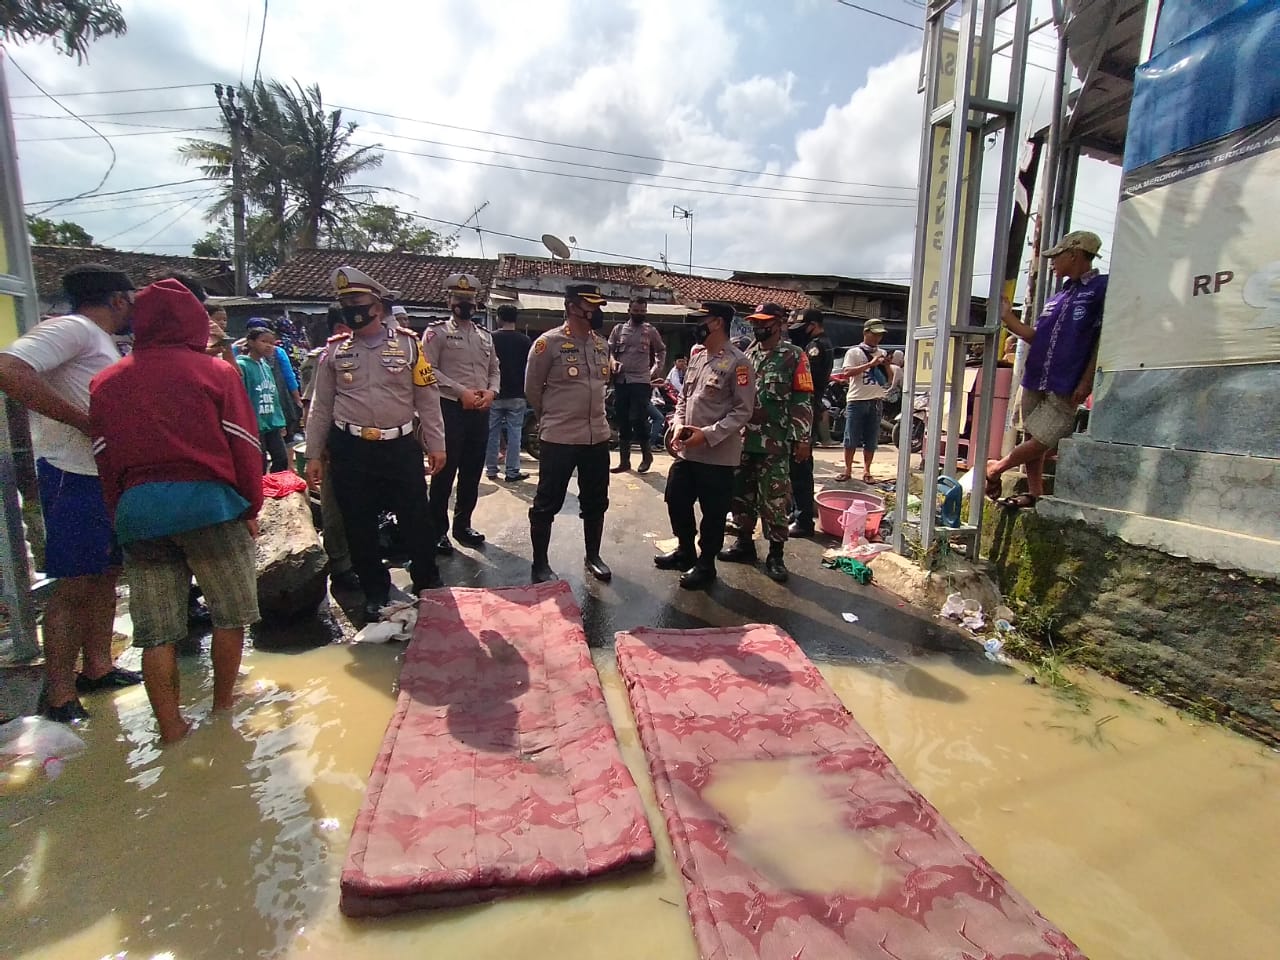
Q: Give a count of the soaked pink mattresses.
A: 2